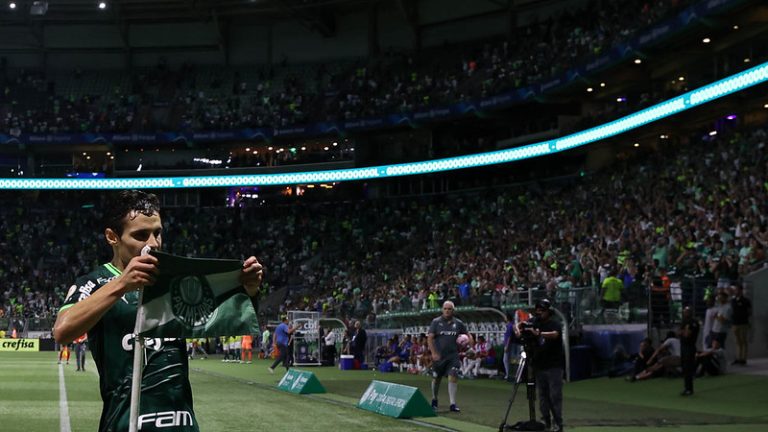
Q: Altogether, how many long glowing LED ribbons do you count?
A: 1